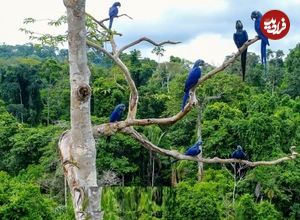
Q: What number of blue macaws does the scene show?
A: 7